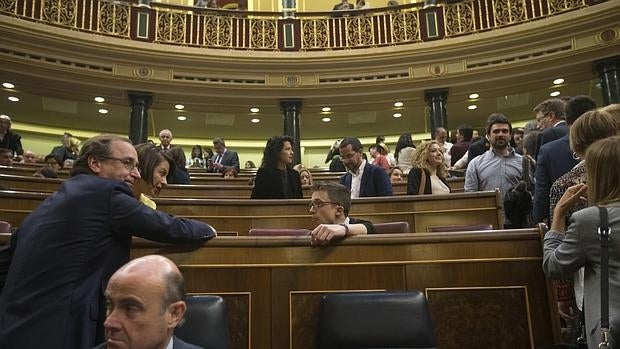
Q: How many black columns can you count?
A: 4